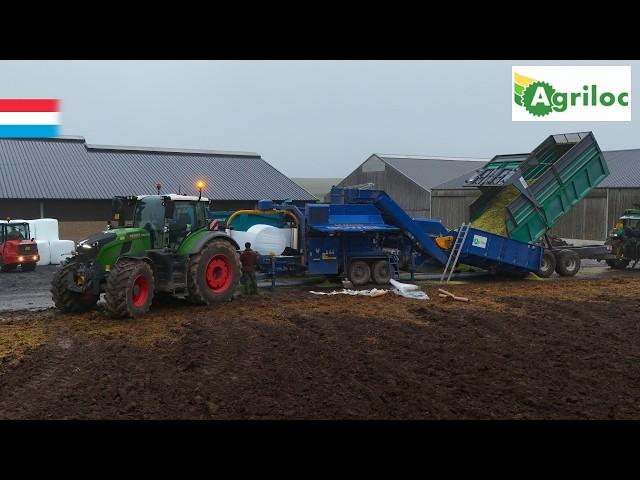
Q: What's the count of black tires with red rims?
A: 2